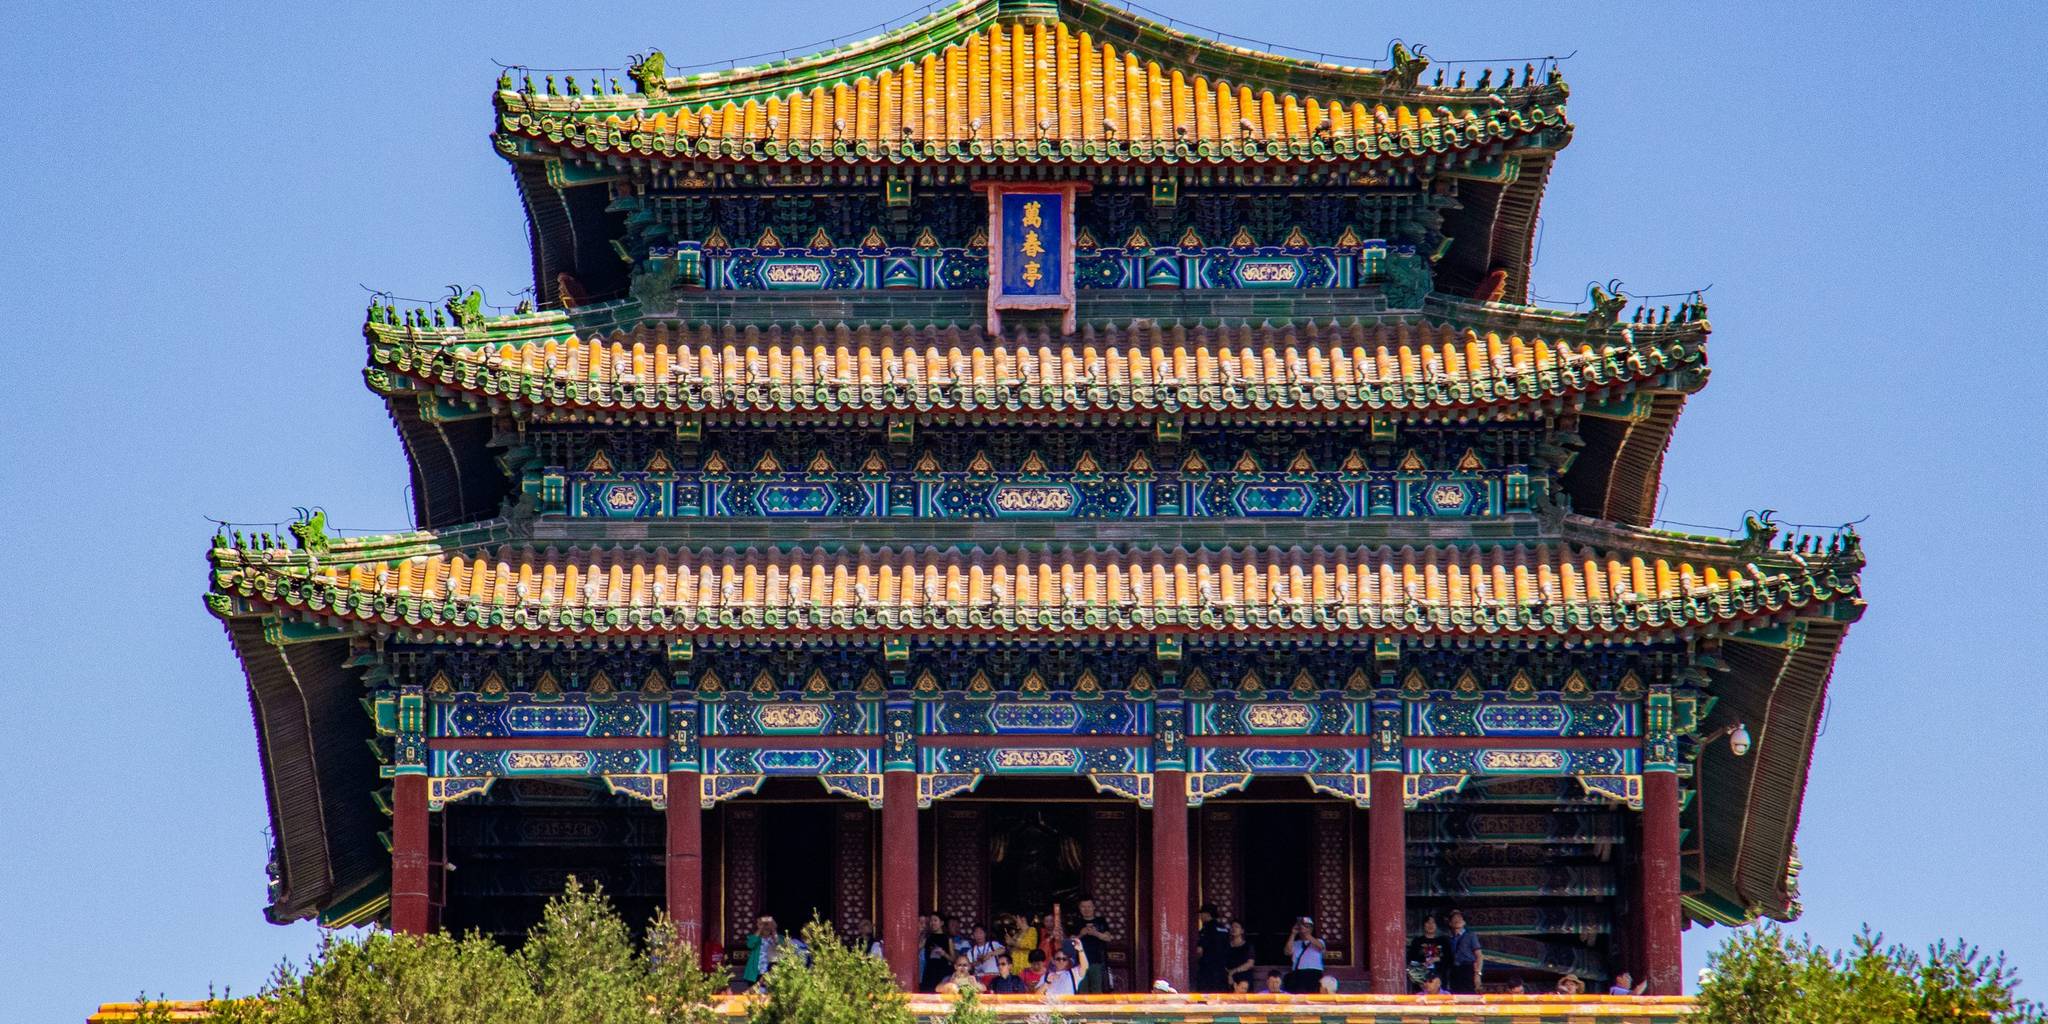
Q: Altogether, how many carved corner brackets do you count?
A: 10